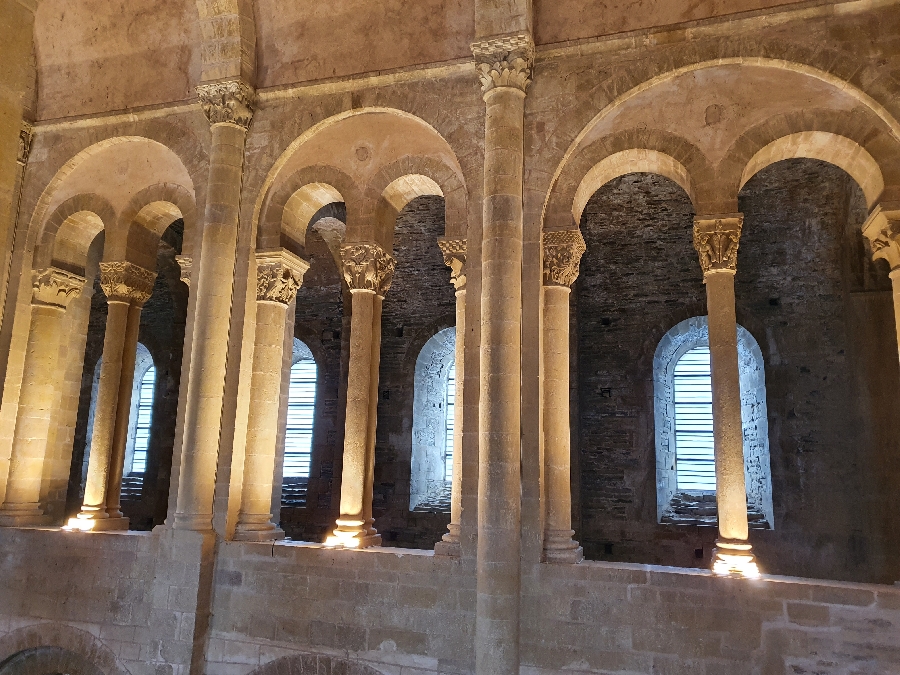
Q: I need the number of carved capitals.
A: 12